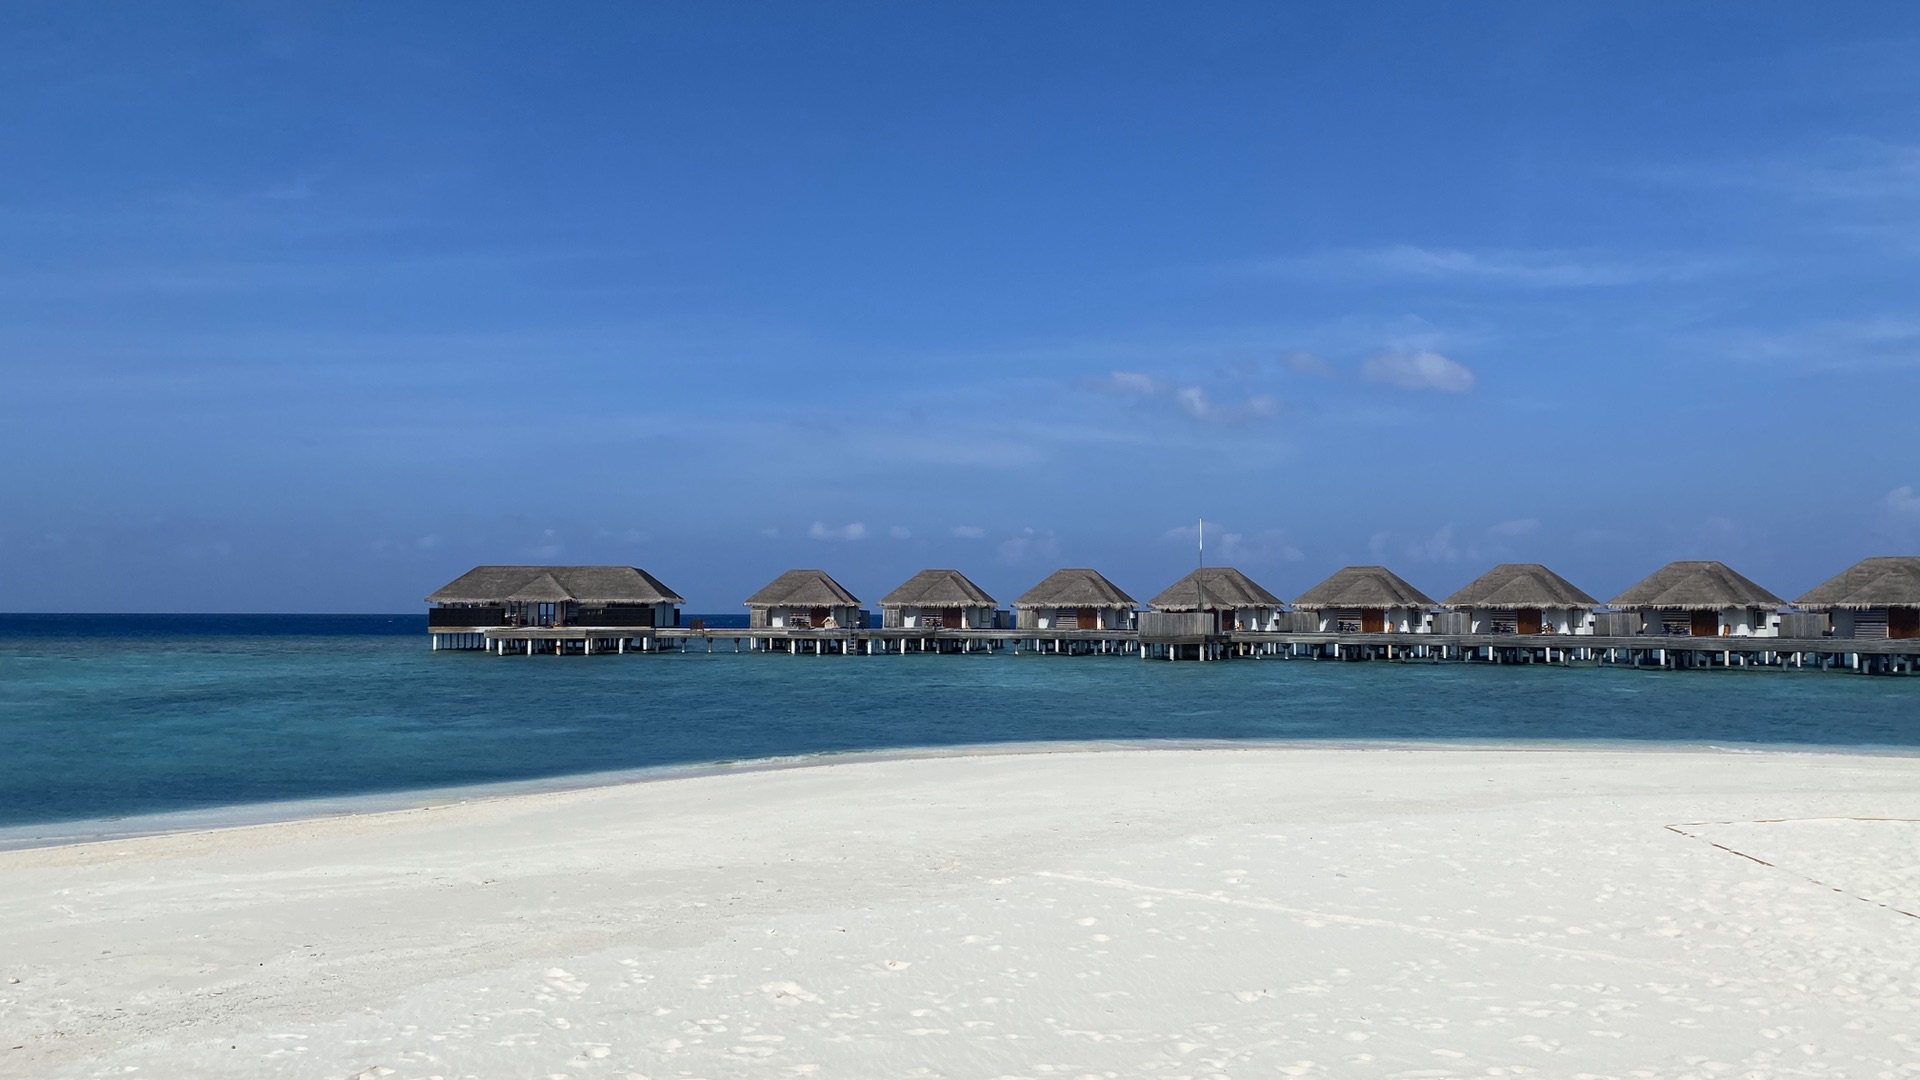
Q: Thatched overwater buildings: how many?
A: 9